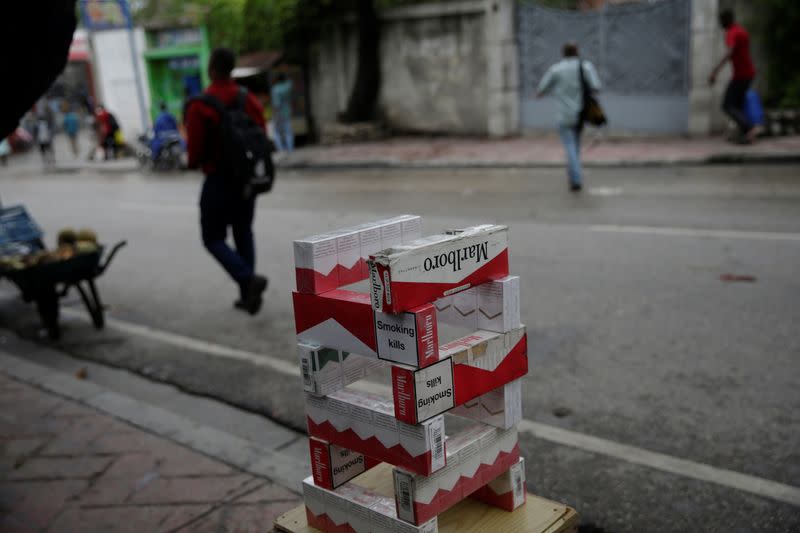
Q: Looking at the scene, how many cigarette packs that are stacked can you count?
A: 12